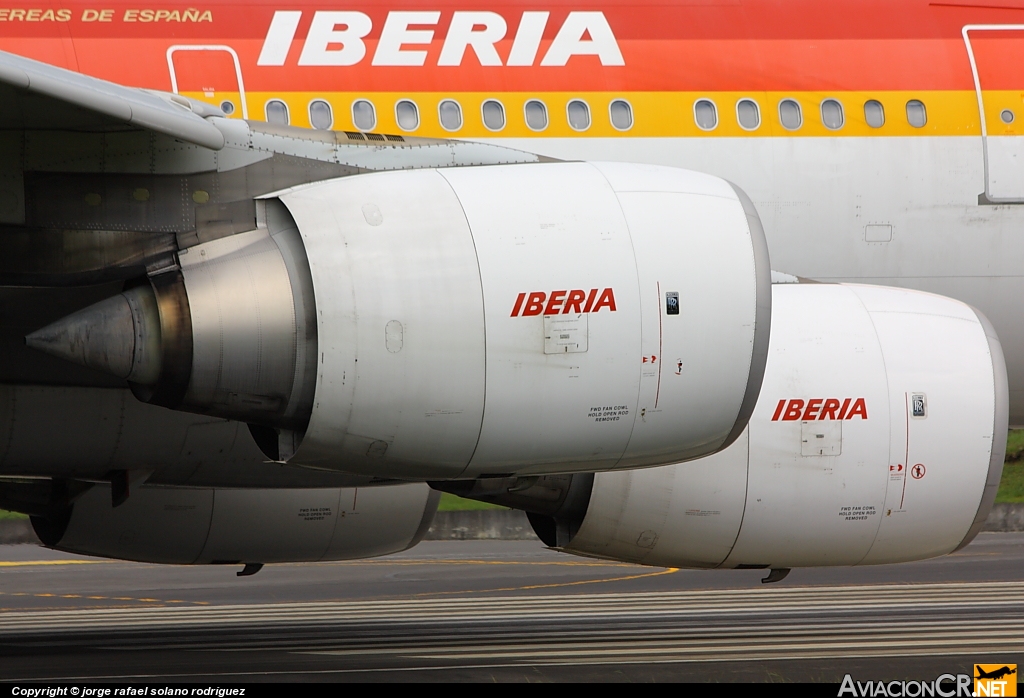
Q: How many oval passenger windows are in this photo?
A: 15